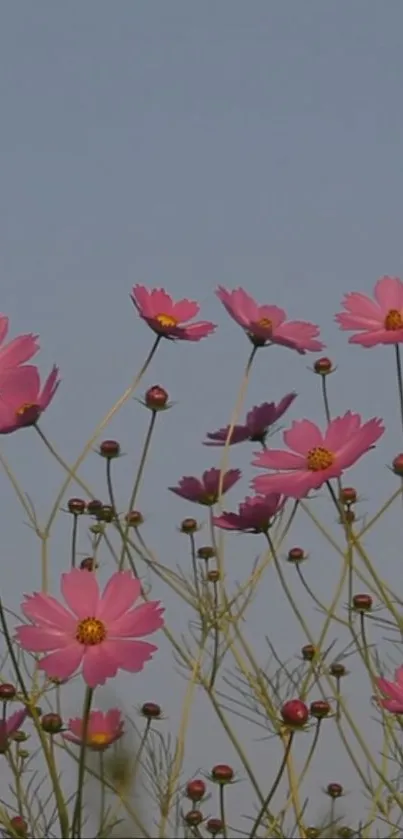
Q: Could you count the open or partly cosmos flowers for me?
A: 13